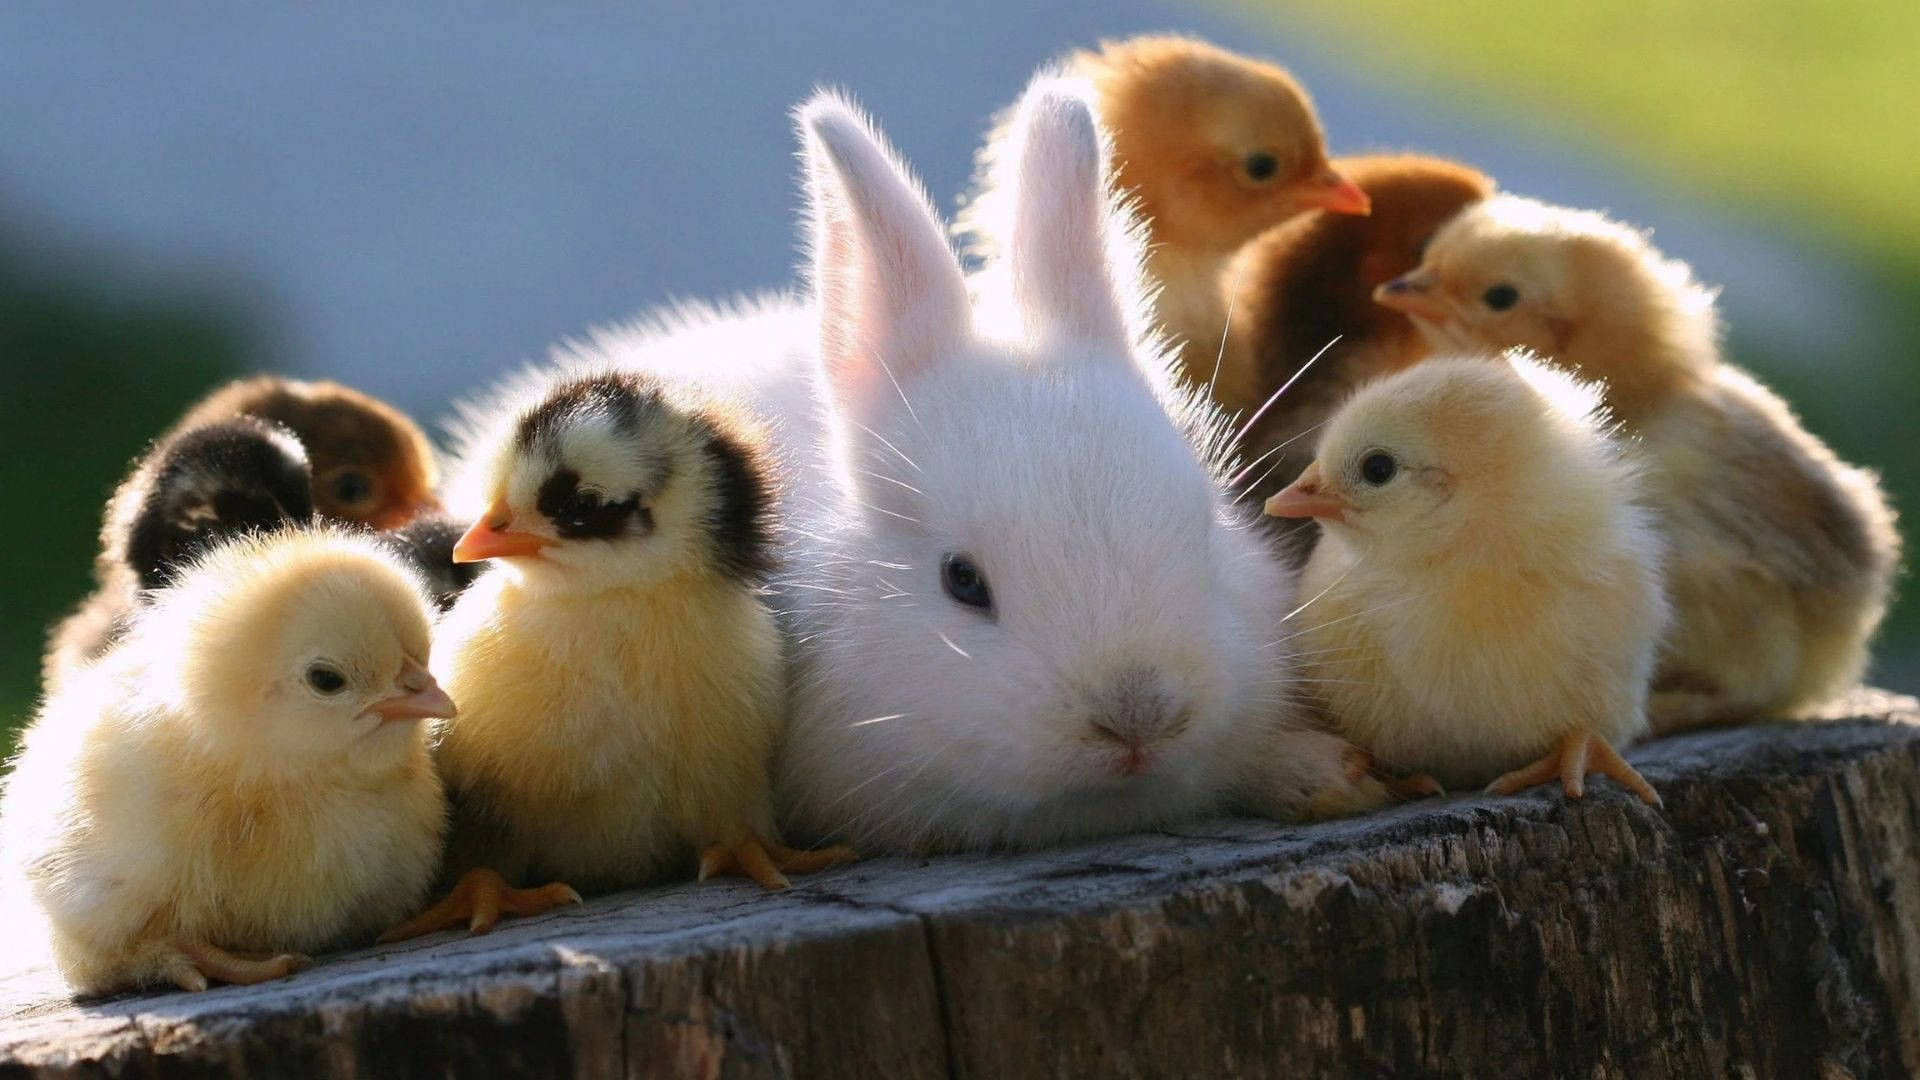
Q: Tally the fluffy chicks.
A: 8